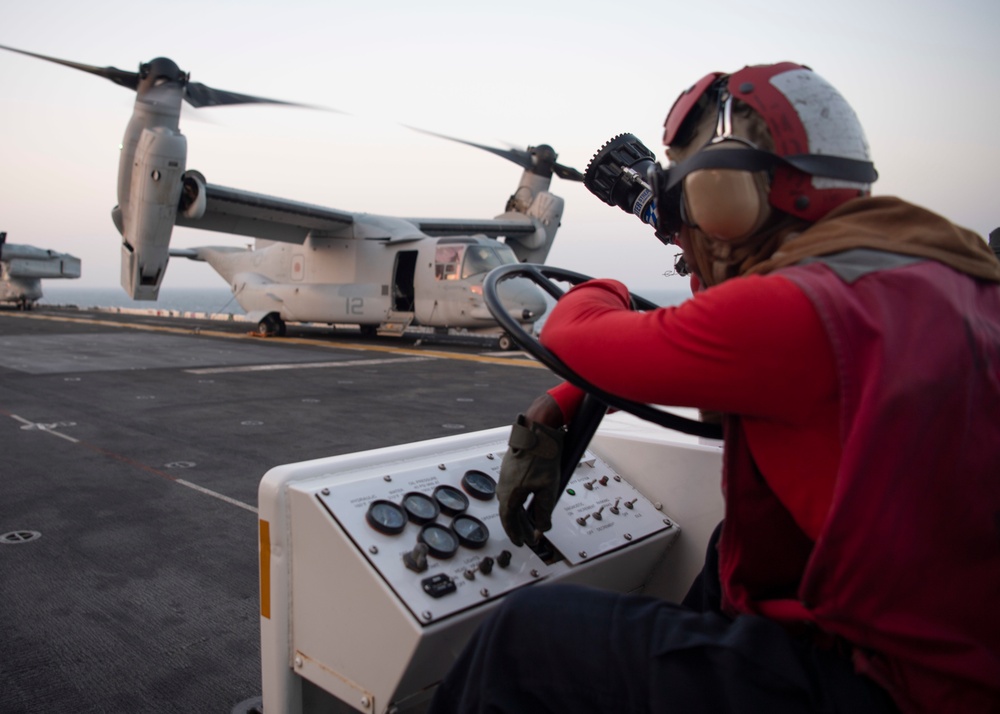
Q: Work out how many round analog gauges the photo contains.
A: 6